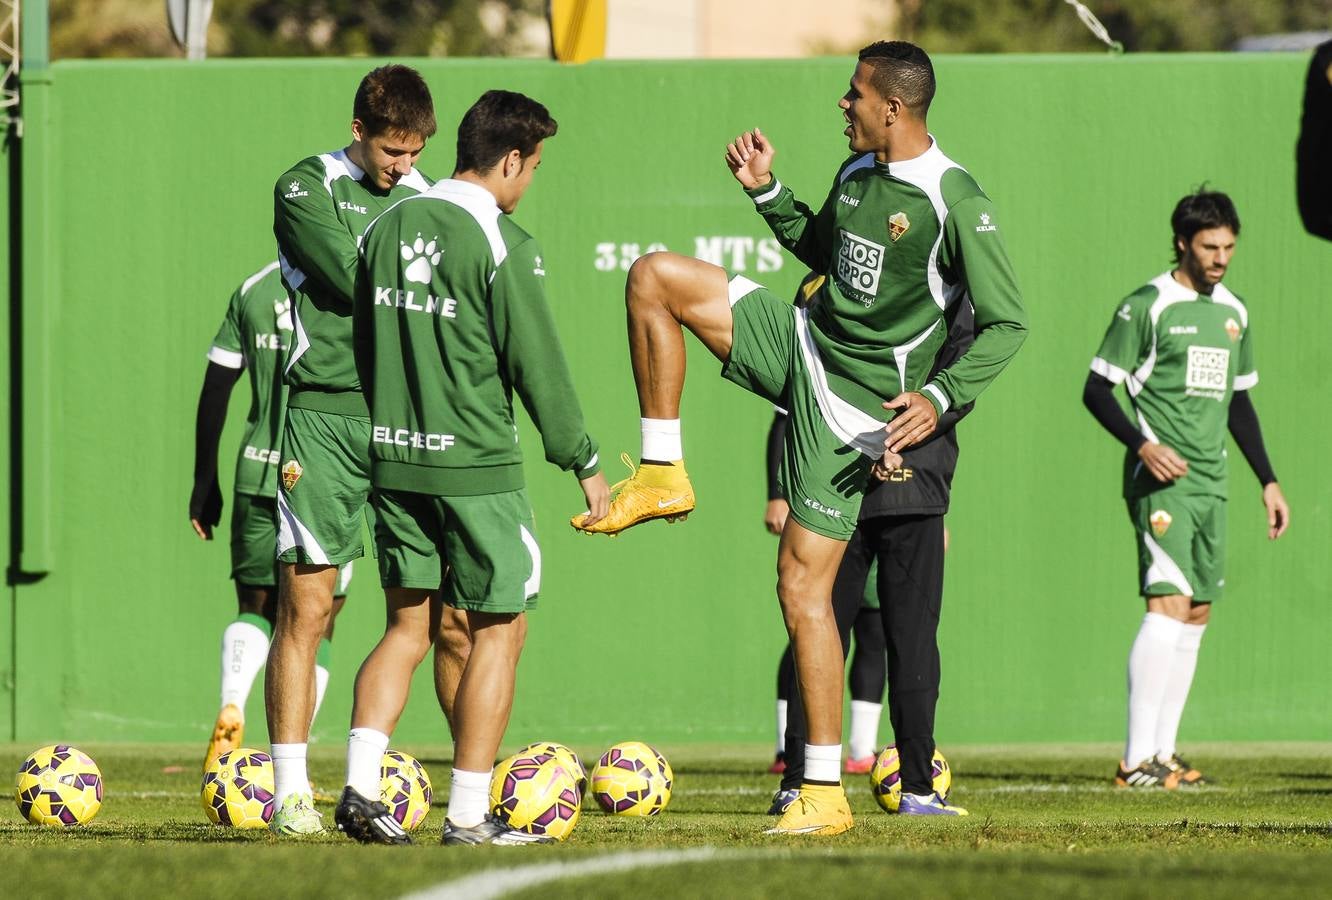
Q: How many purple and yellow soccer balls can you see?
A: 7